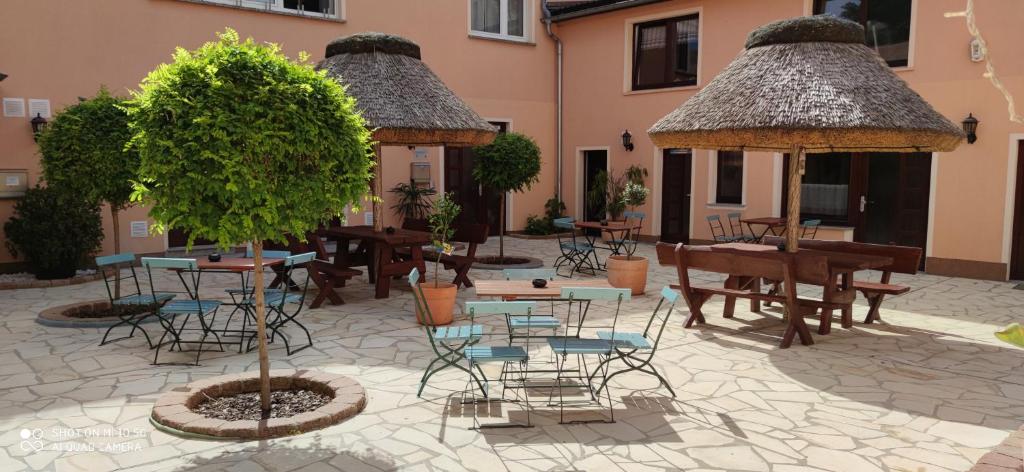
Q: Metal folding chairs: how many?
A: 15